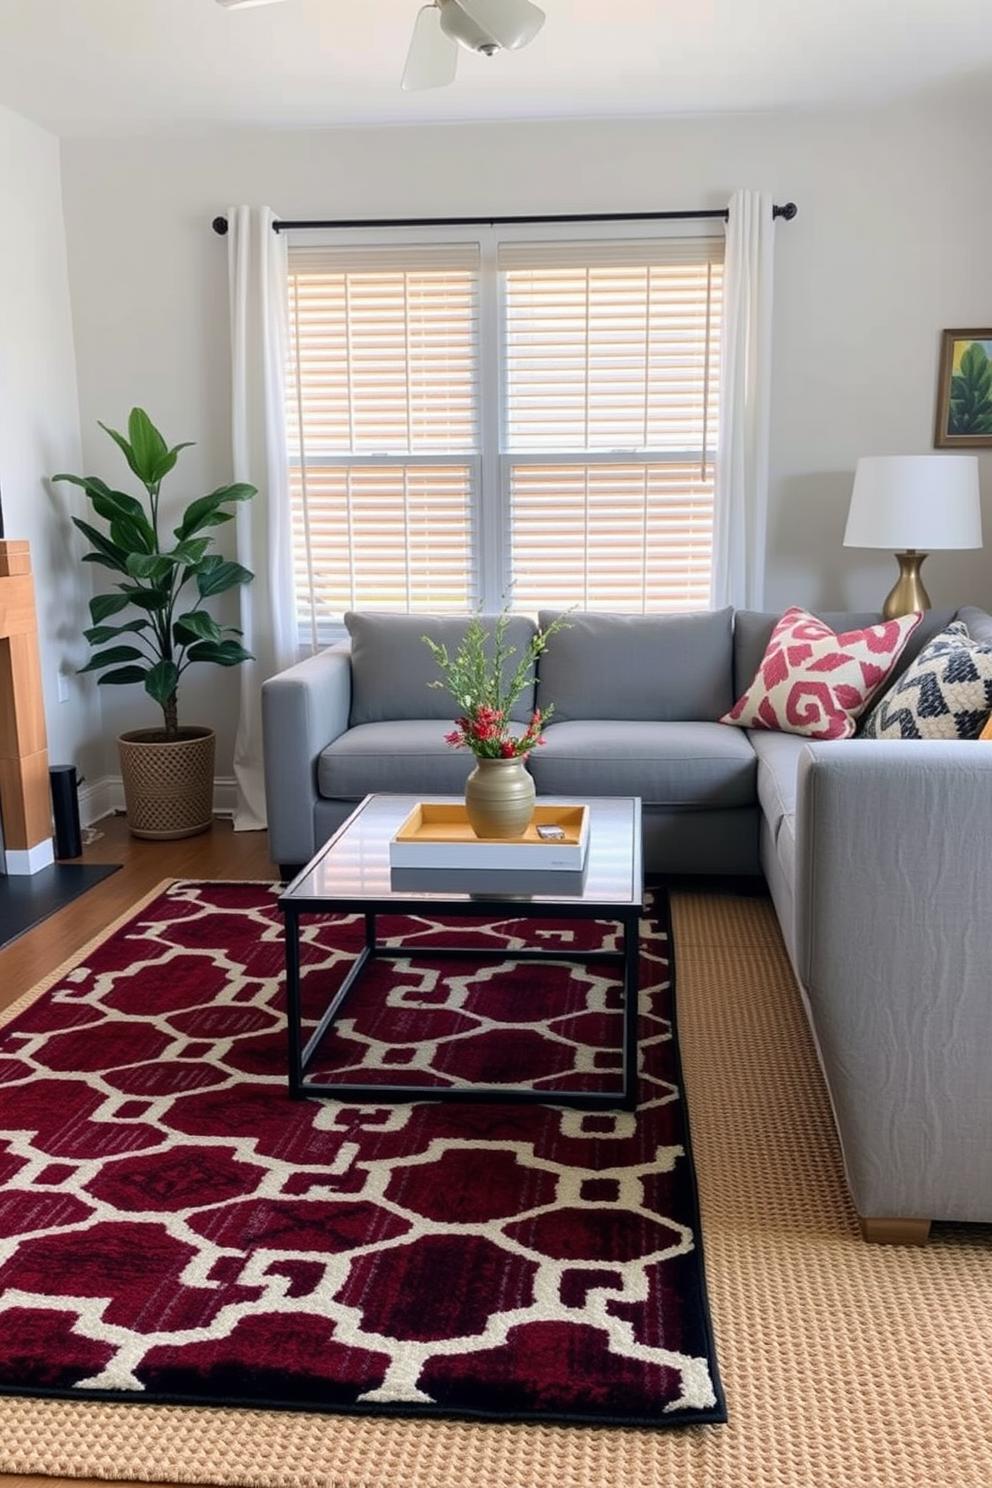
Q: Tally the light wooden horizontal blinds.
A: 2